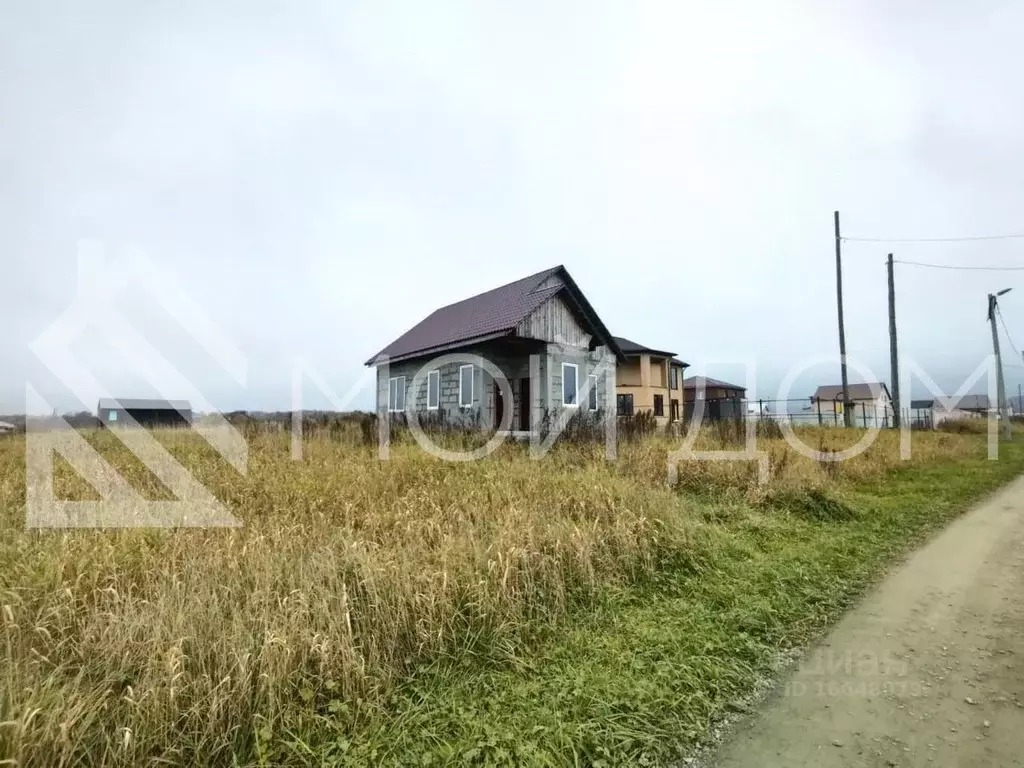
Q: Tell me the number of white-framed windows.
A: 5